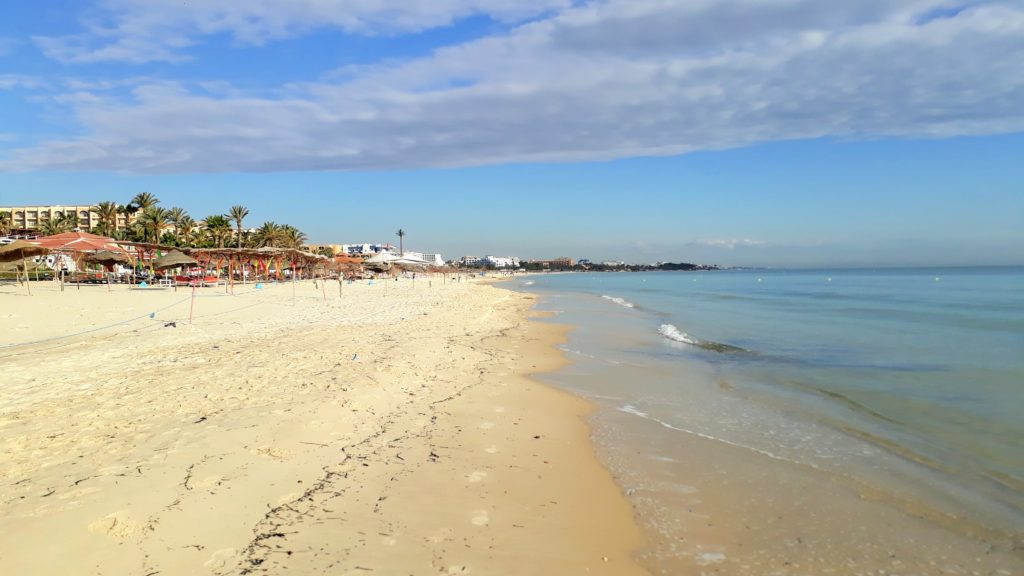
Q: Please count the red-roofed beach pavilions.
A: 1